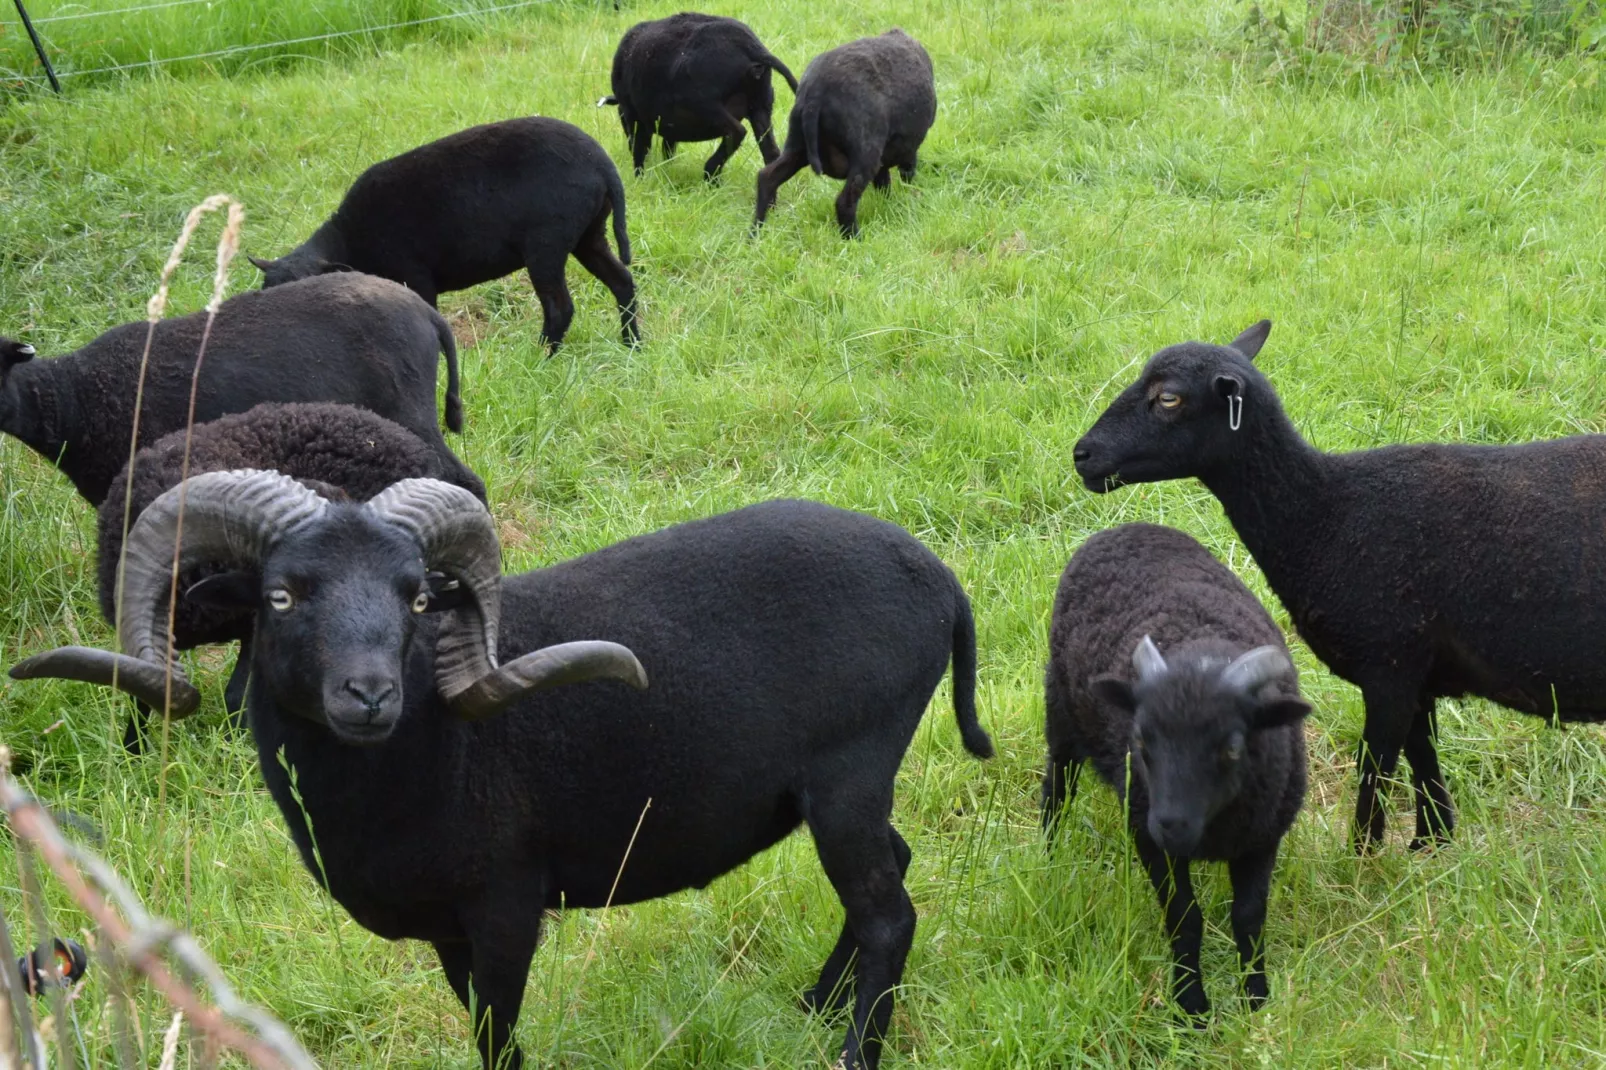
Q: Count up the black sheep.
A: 8